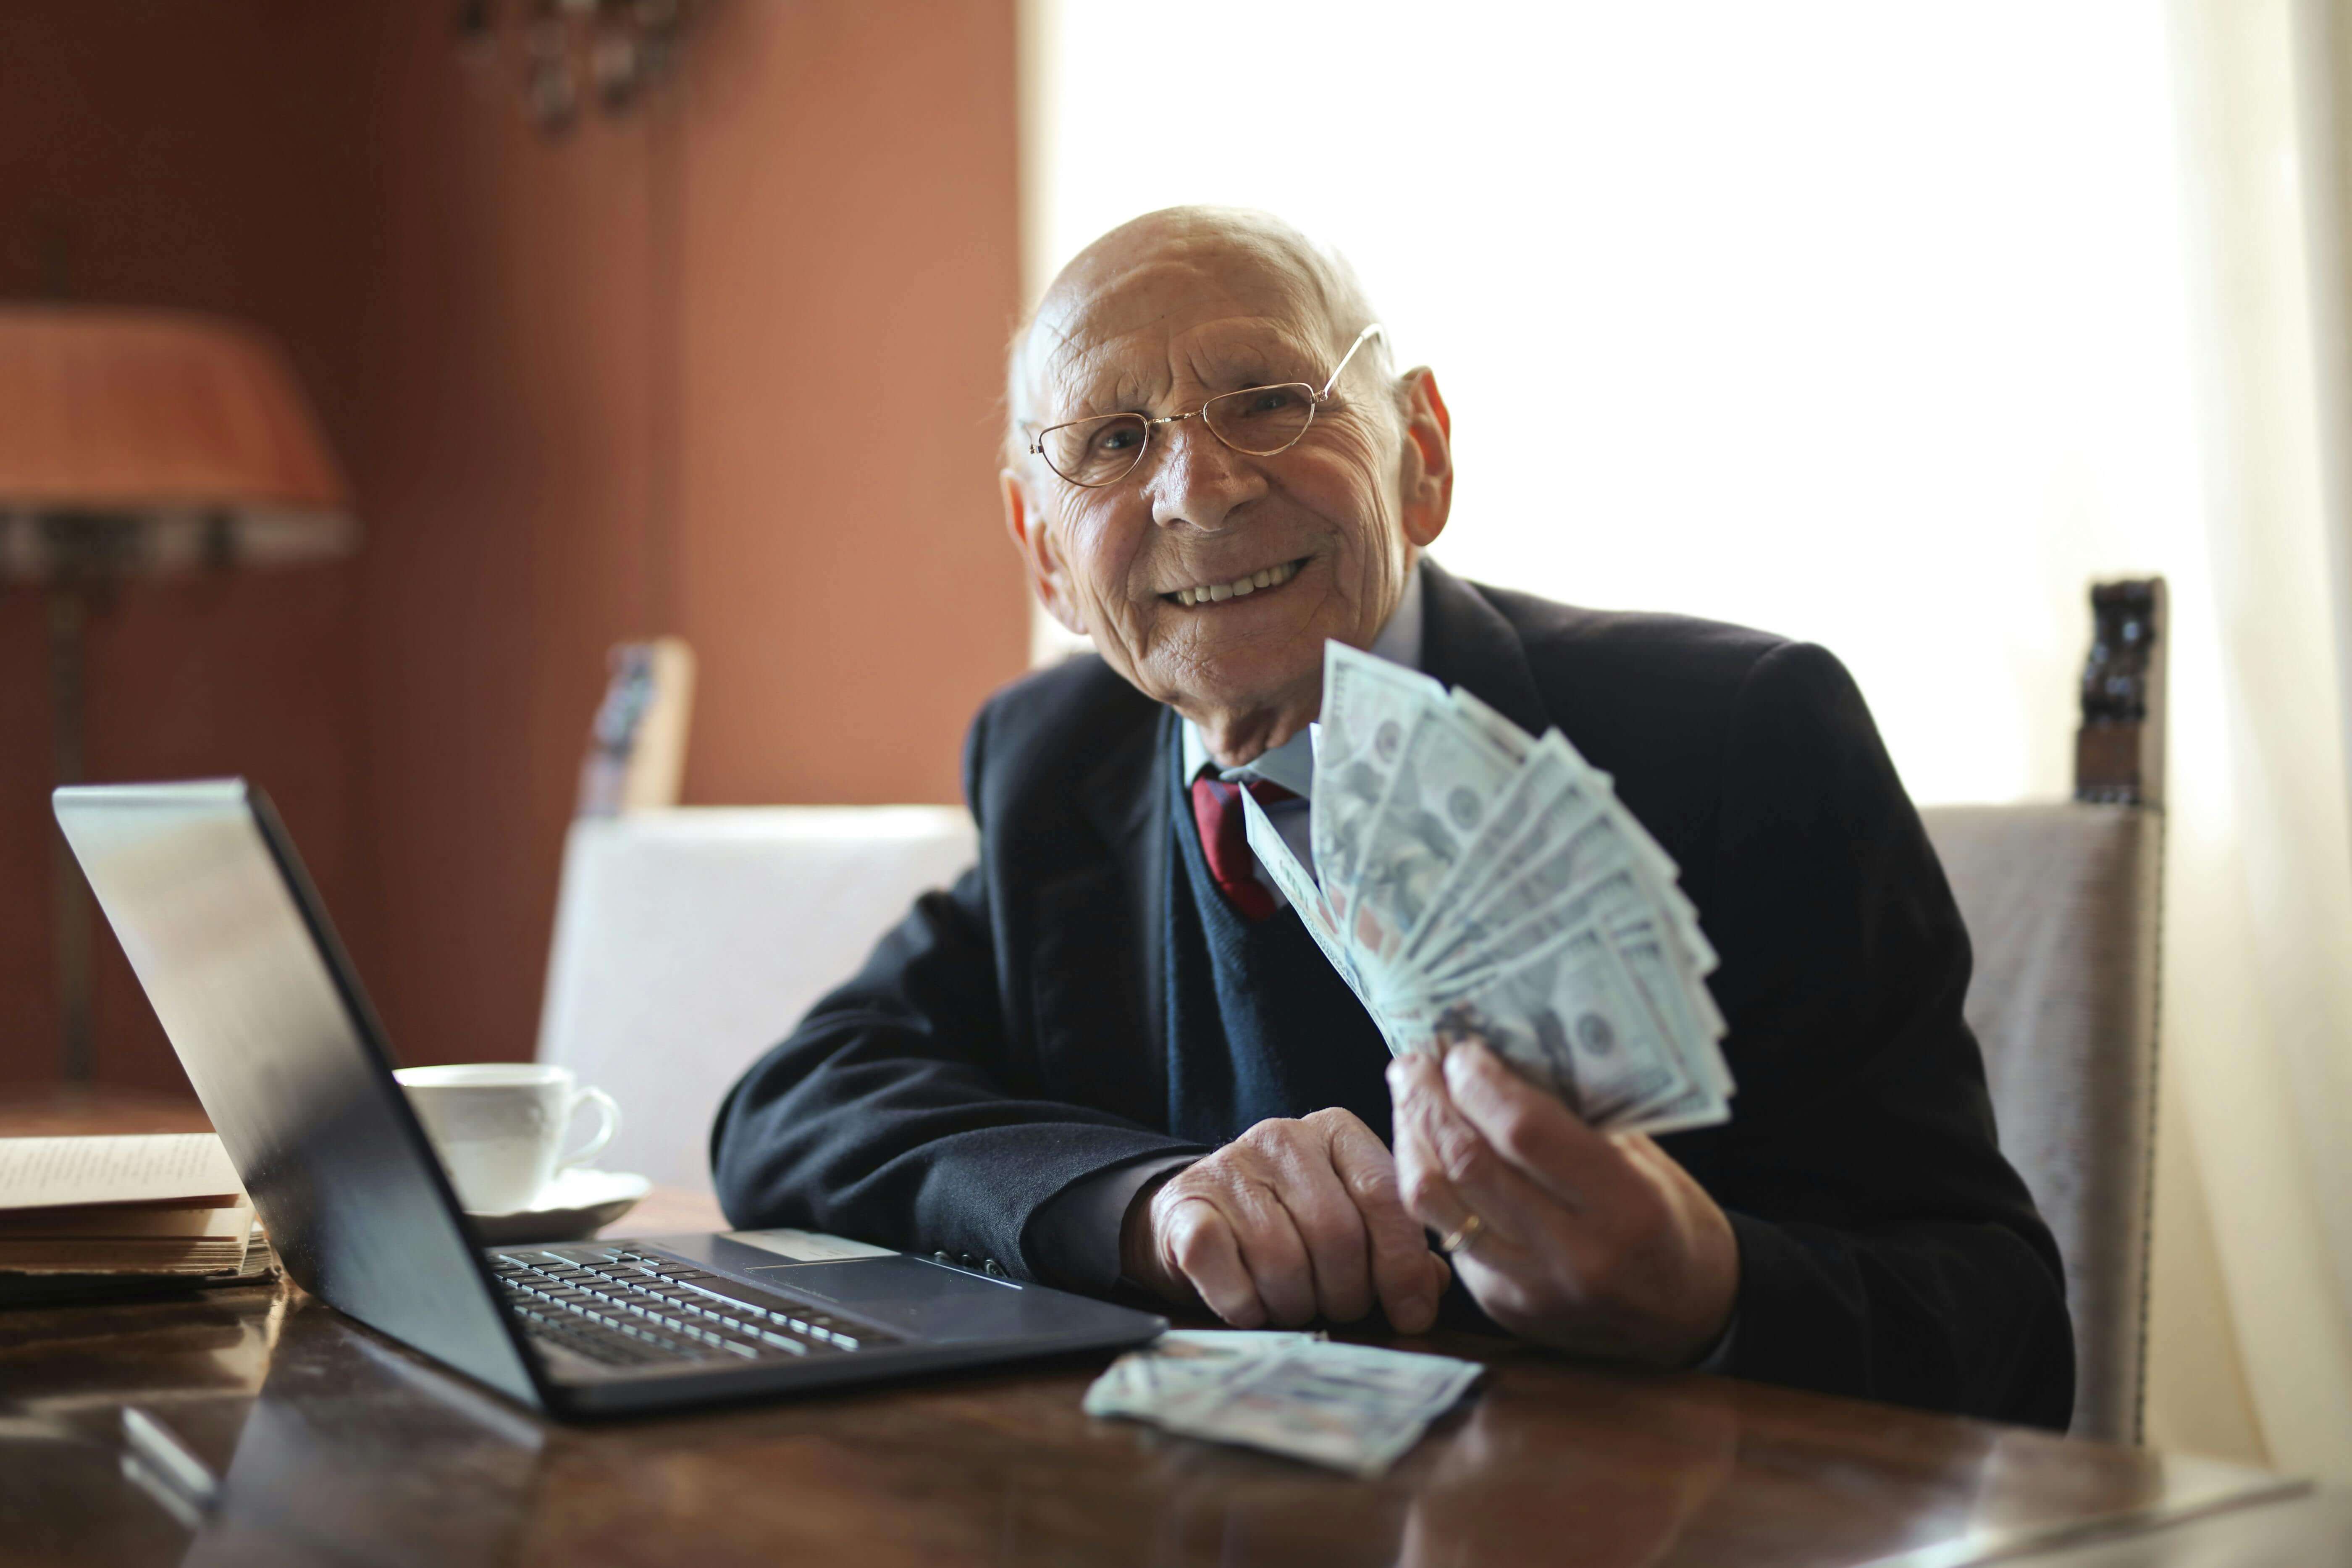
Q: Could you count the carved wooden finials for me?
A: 2